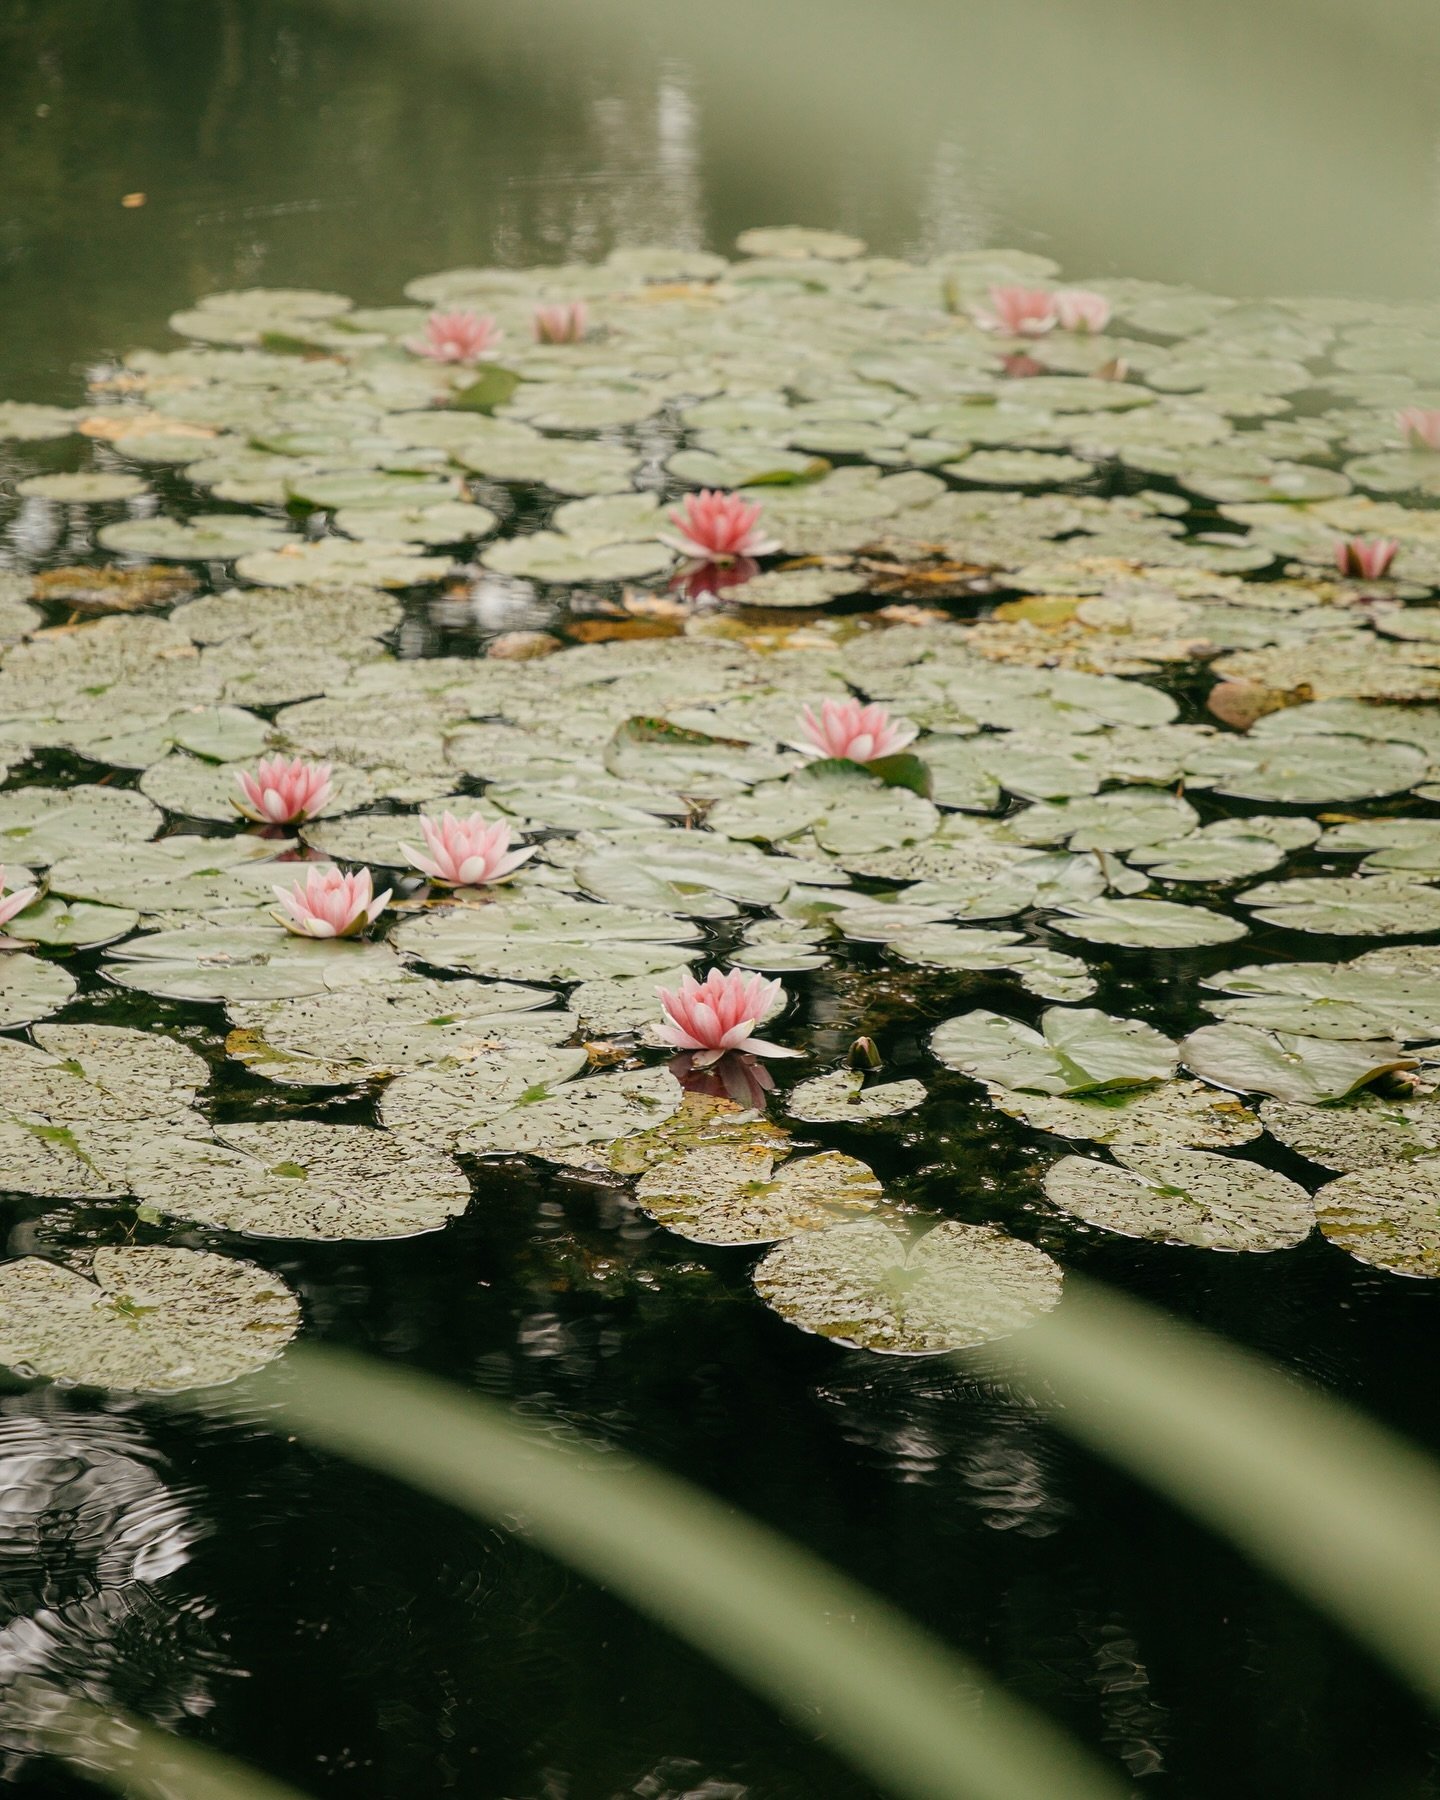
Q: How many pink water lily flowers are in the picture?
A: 13